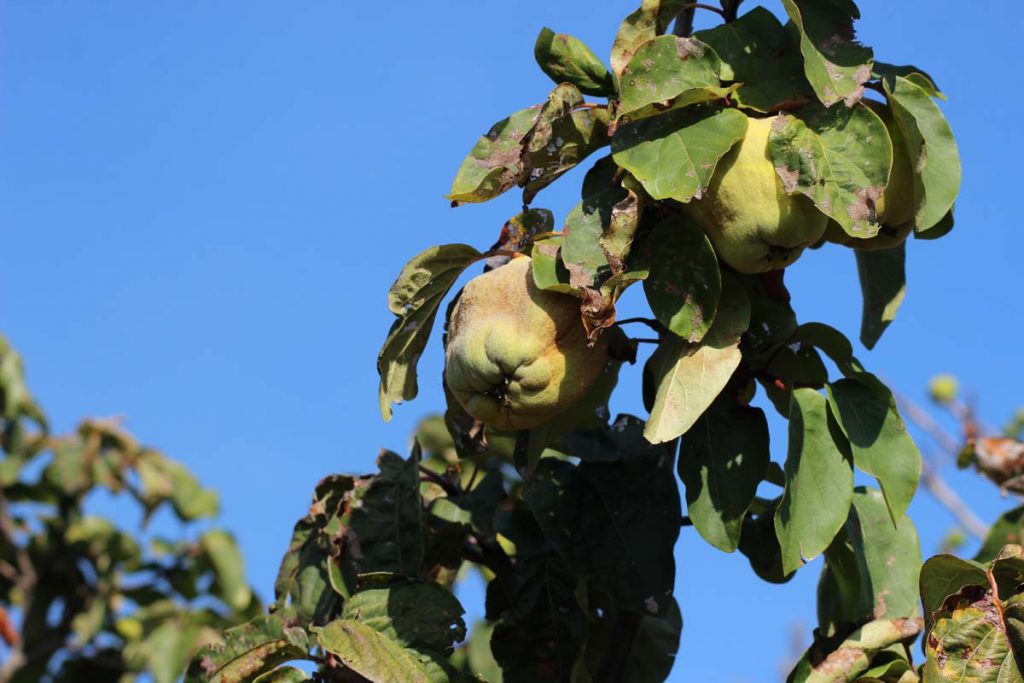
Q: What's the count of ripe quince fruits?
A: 3